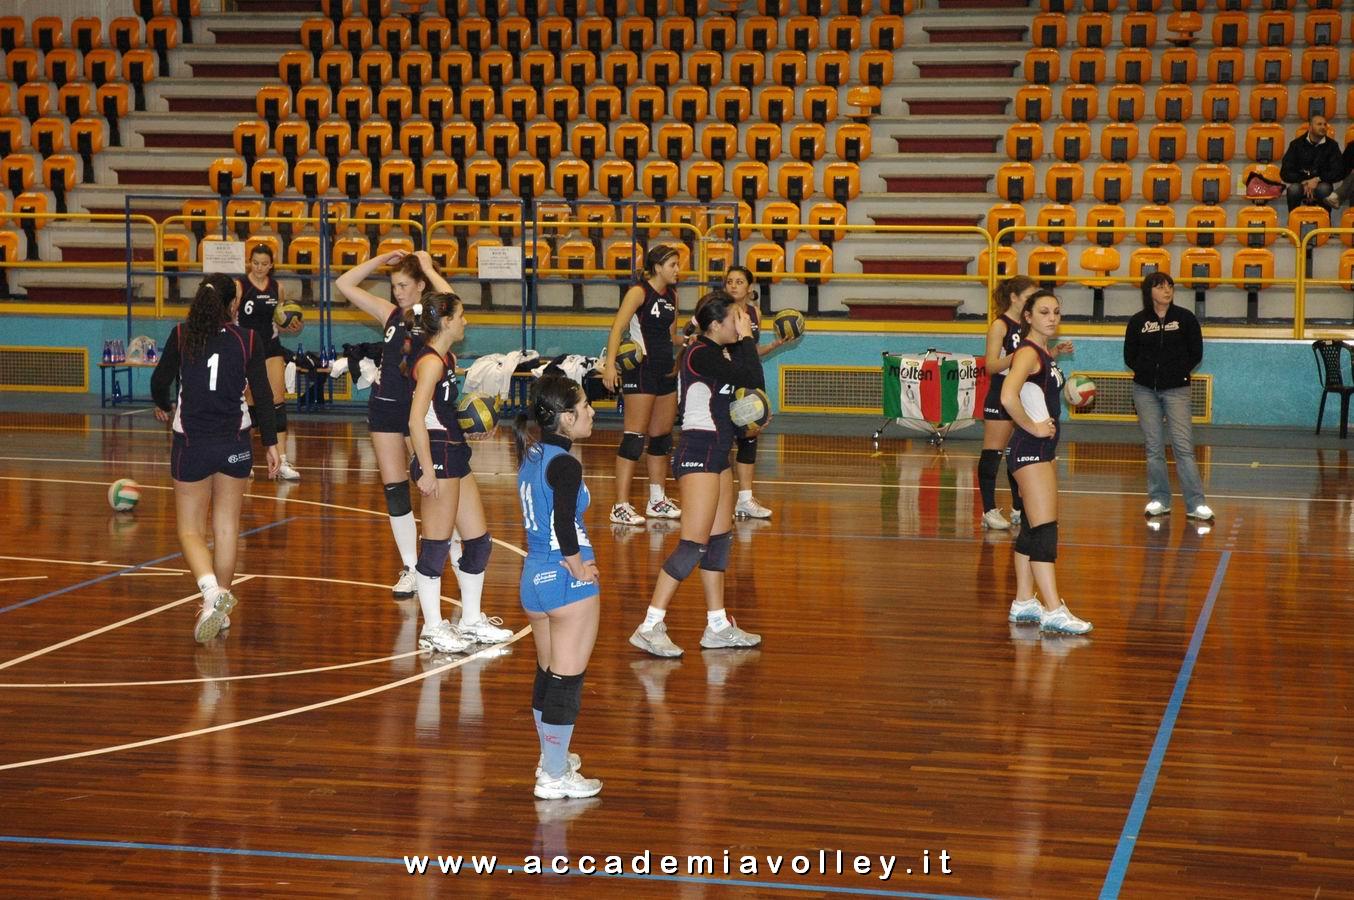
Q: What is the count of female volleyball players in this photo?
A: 10